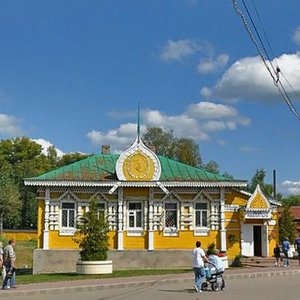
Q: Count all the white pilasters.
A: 4